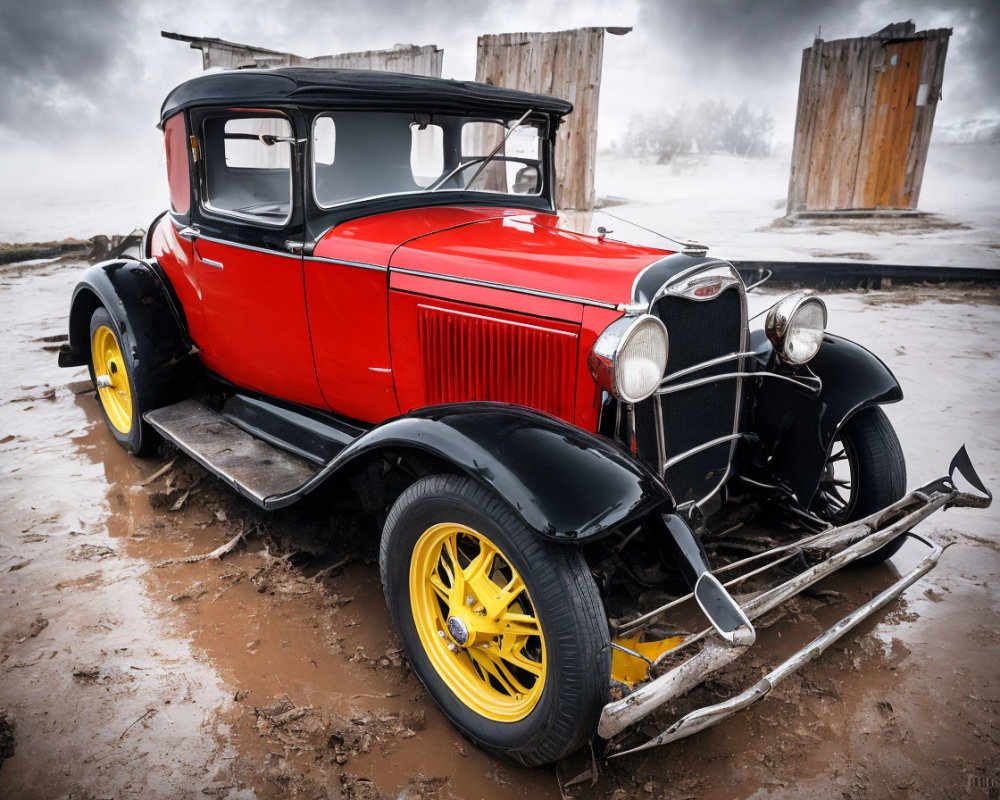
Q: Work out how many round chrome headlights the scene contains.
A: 2